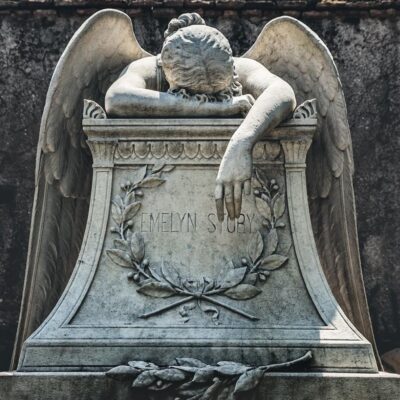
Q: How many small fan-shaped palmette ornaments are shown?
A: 2